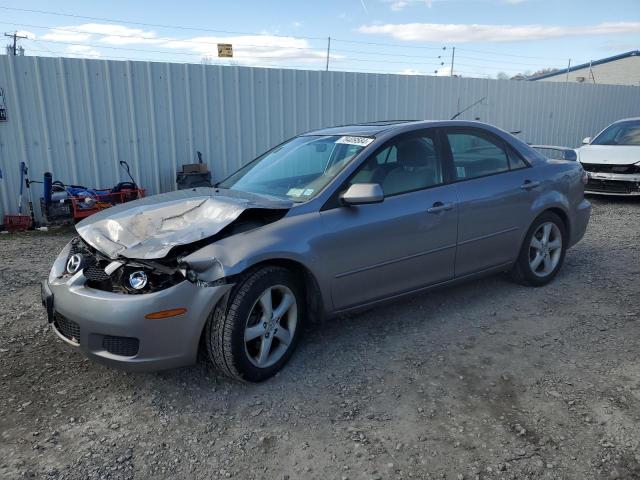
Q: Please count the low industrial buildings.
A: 1